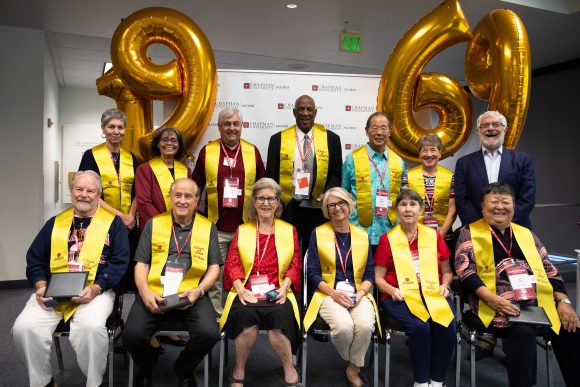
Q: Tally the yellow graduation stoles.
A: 12